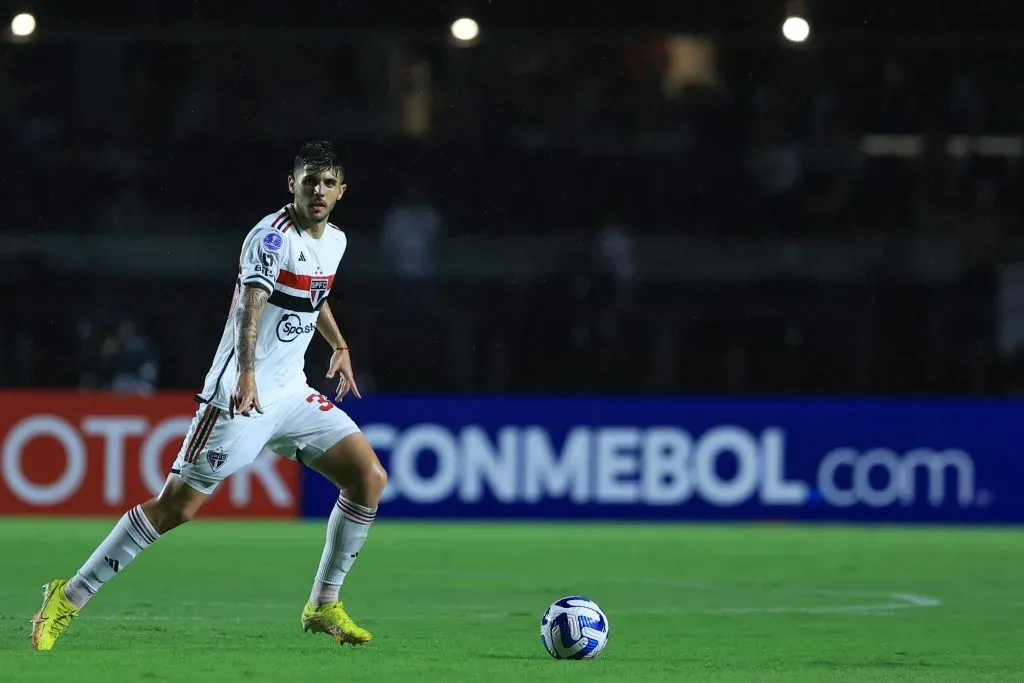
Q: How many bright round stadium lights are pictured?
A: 3